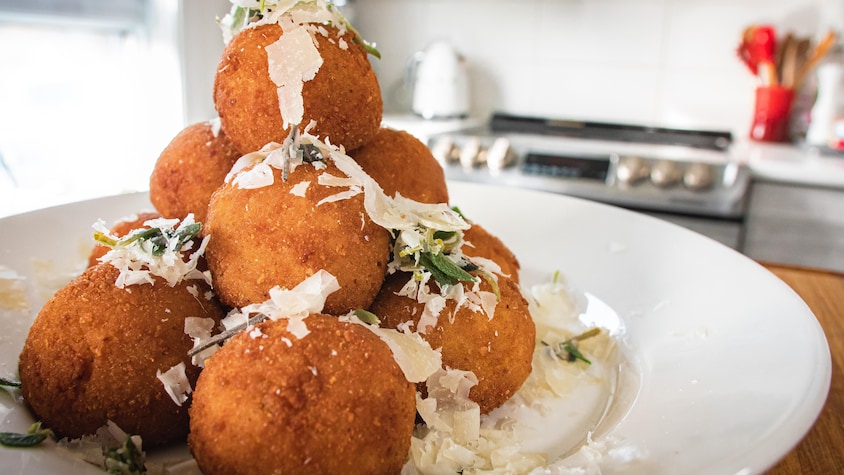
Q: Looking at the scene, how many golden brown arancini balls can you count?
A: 9